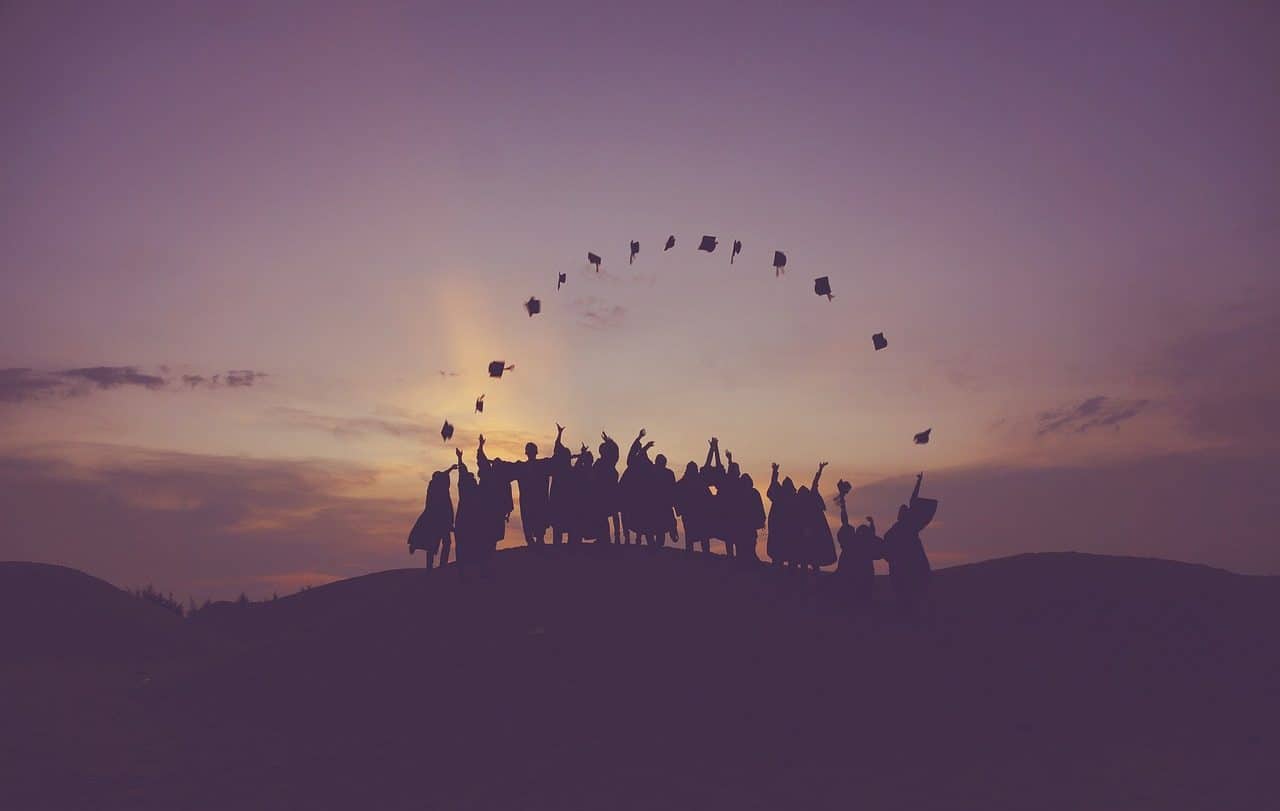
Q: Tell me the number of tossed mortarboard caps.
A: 14